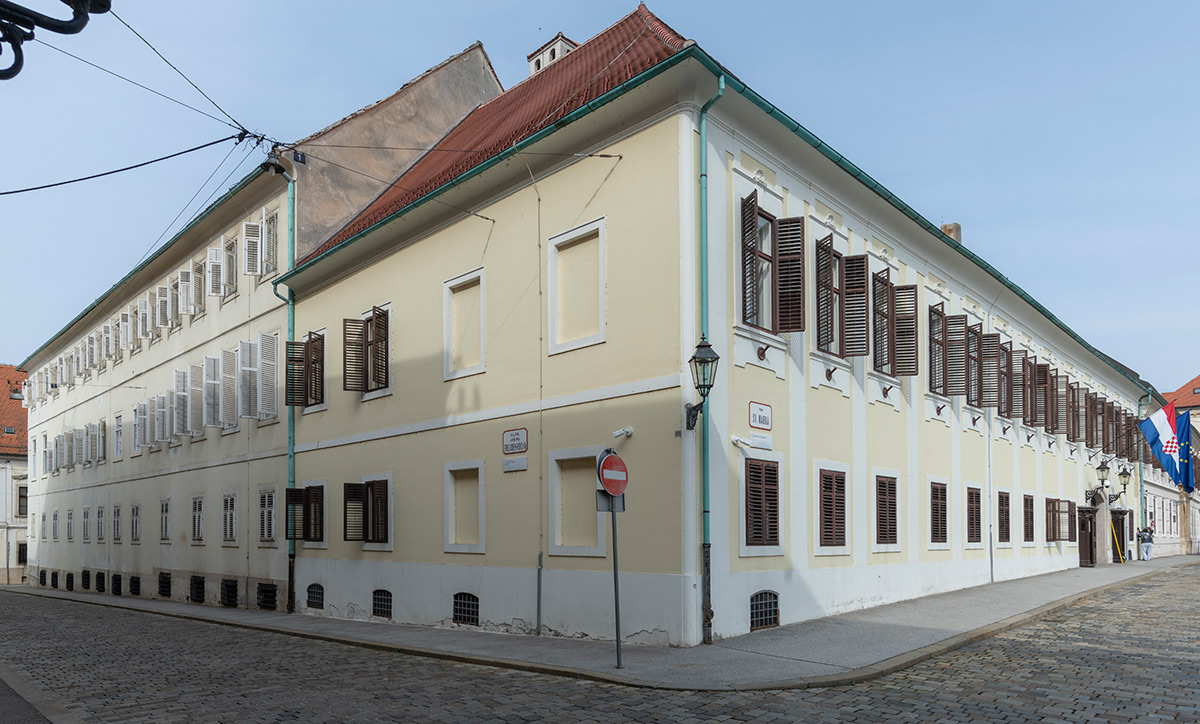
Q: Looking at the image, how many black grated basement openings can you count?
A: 15